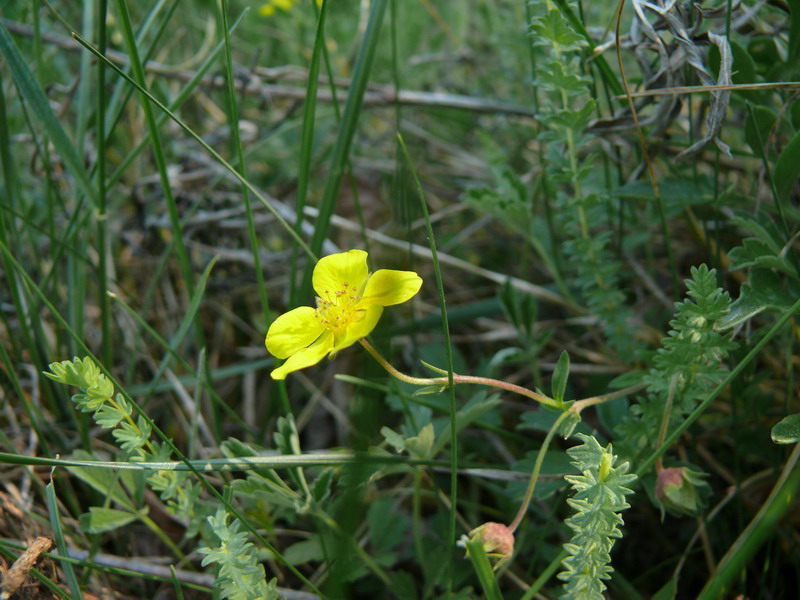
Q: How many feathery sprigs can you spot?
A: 5